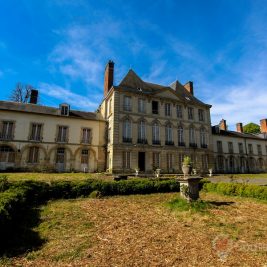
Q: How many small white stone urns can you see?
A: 4